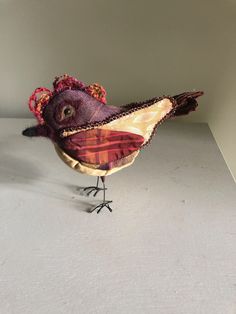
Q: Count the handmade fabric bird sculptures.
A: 1